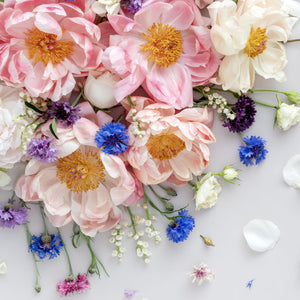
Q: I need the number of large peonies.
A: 5